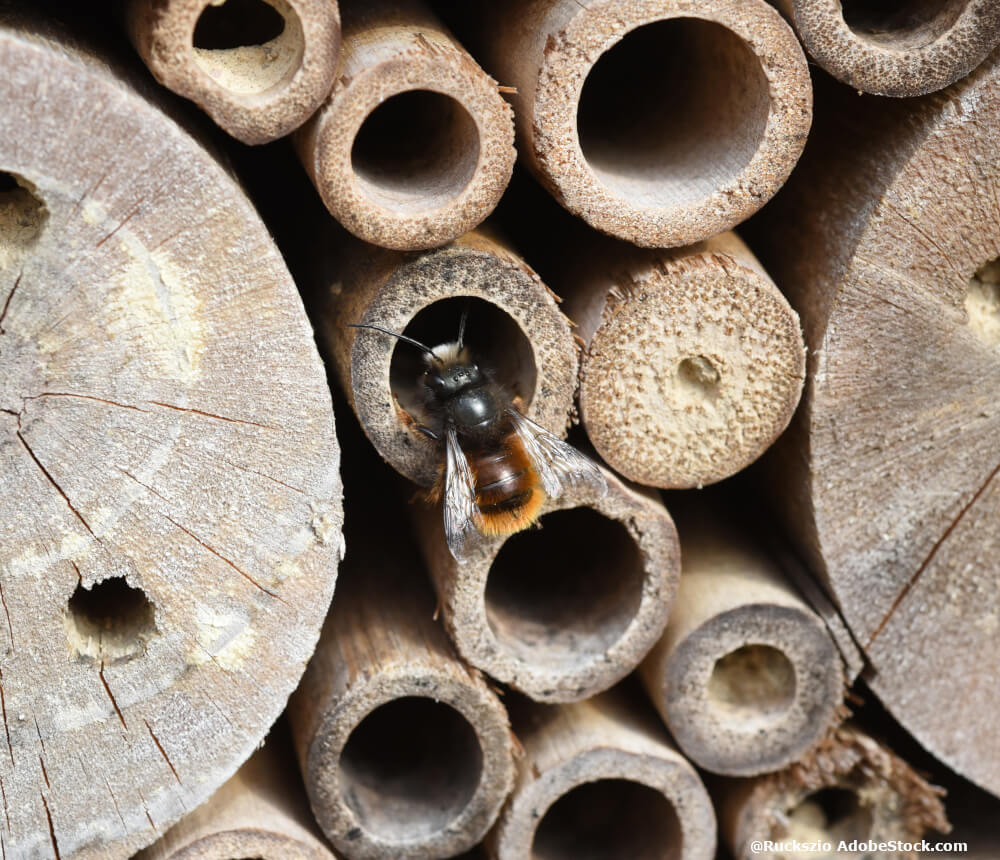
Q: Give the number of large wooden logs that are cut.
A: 2